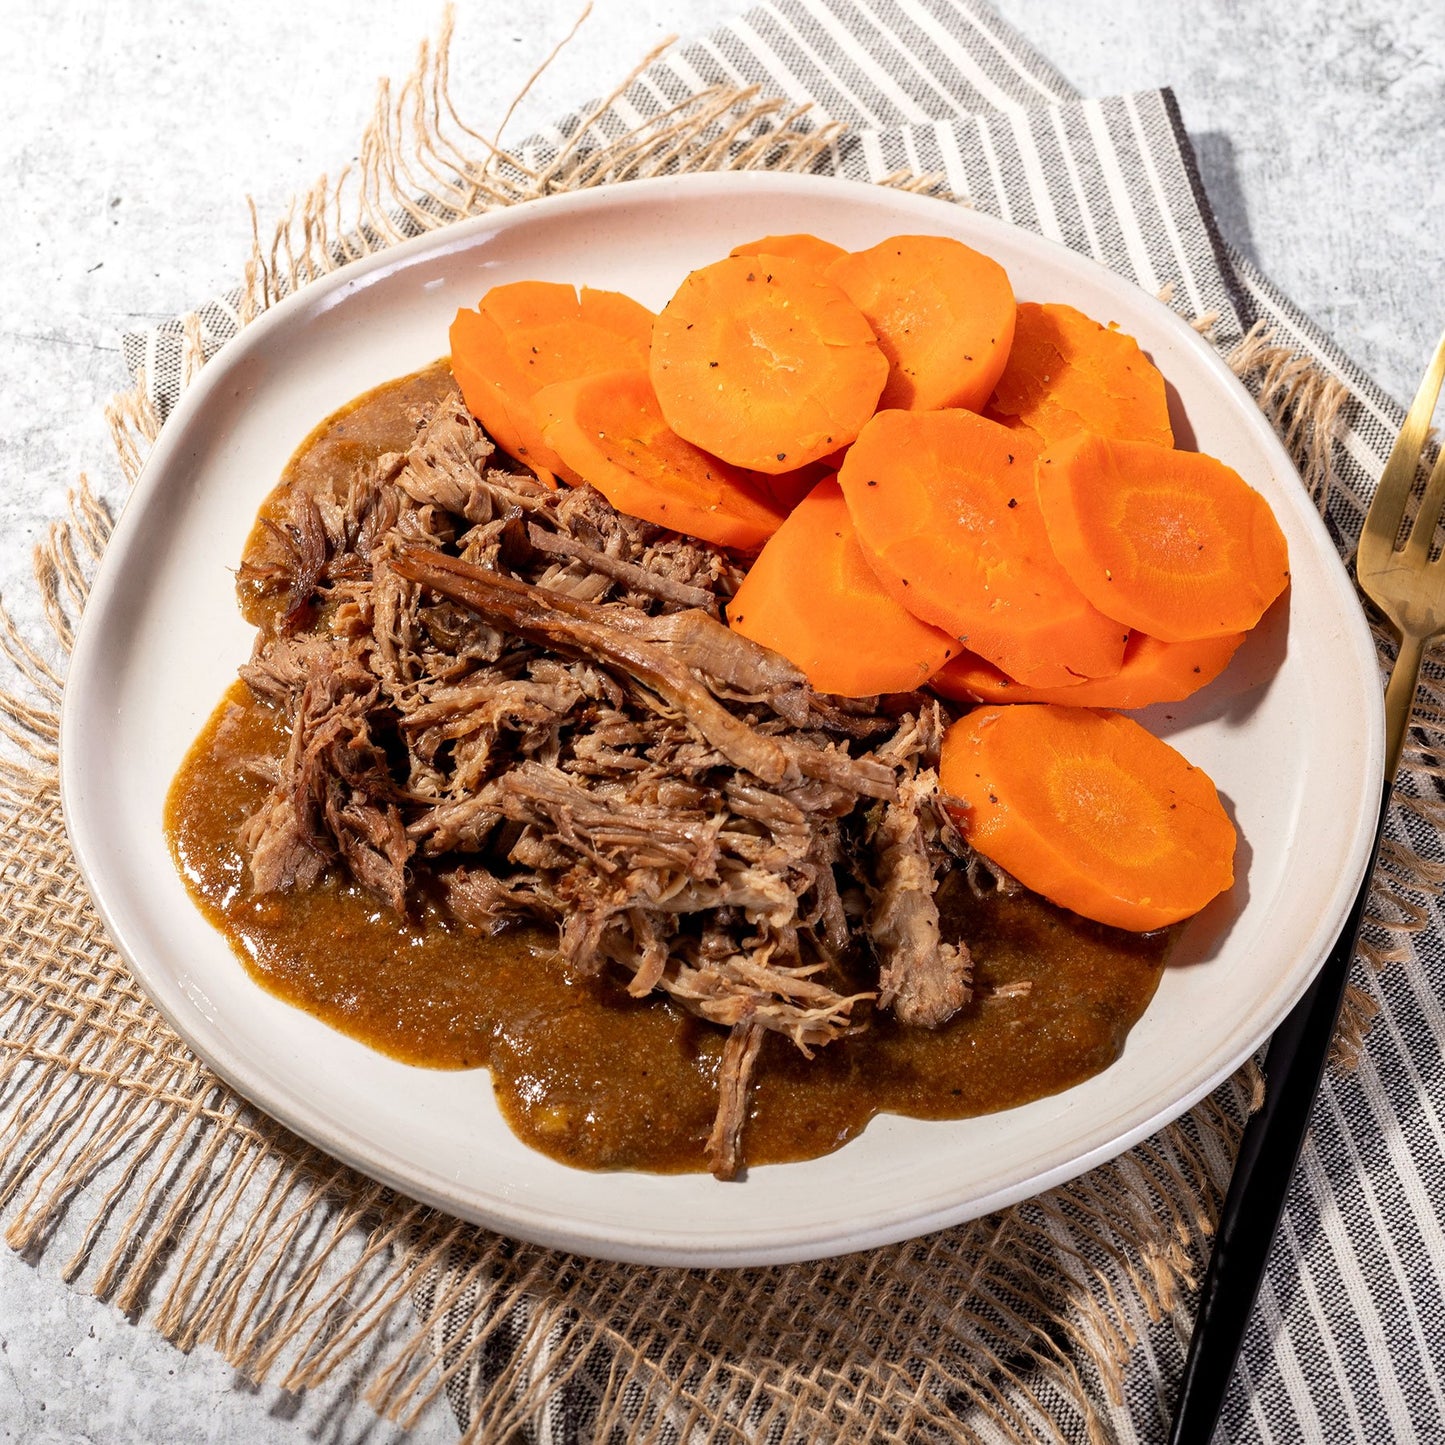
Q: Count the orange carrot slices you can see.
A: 11